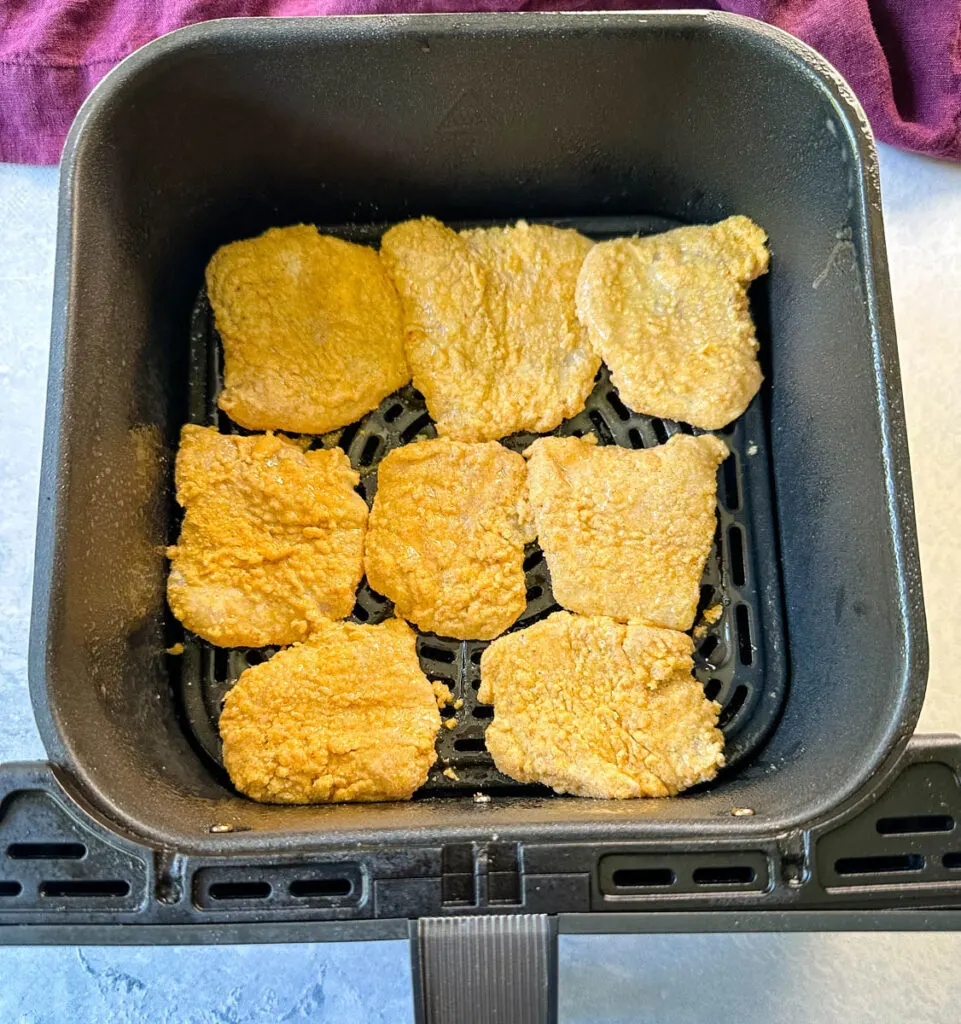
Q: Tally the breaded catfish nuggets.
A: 8